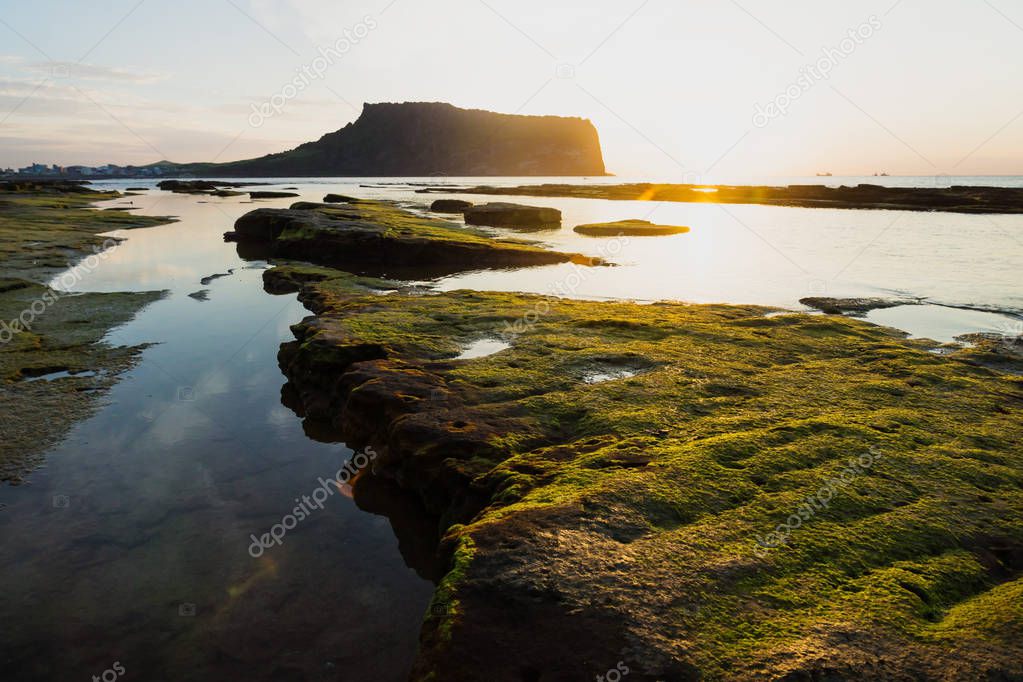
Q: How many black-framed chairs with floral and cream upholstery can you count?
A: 0